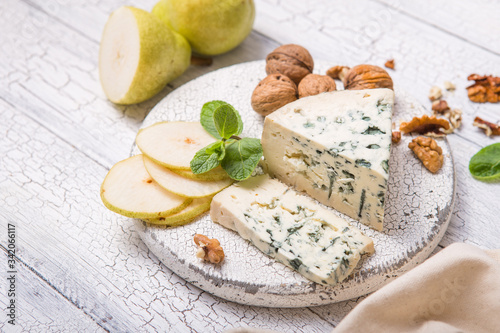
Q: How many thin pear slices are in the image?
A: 5